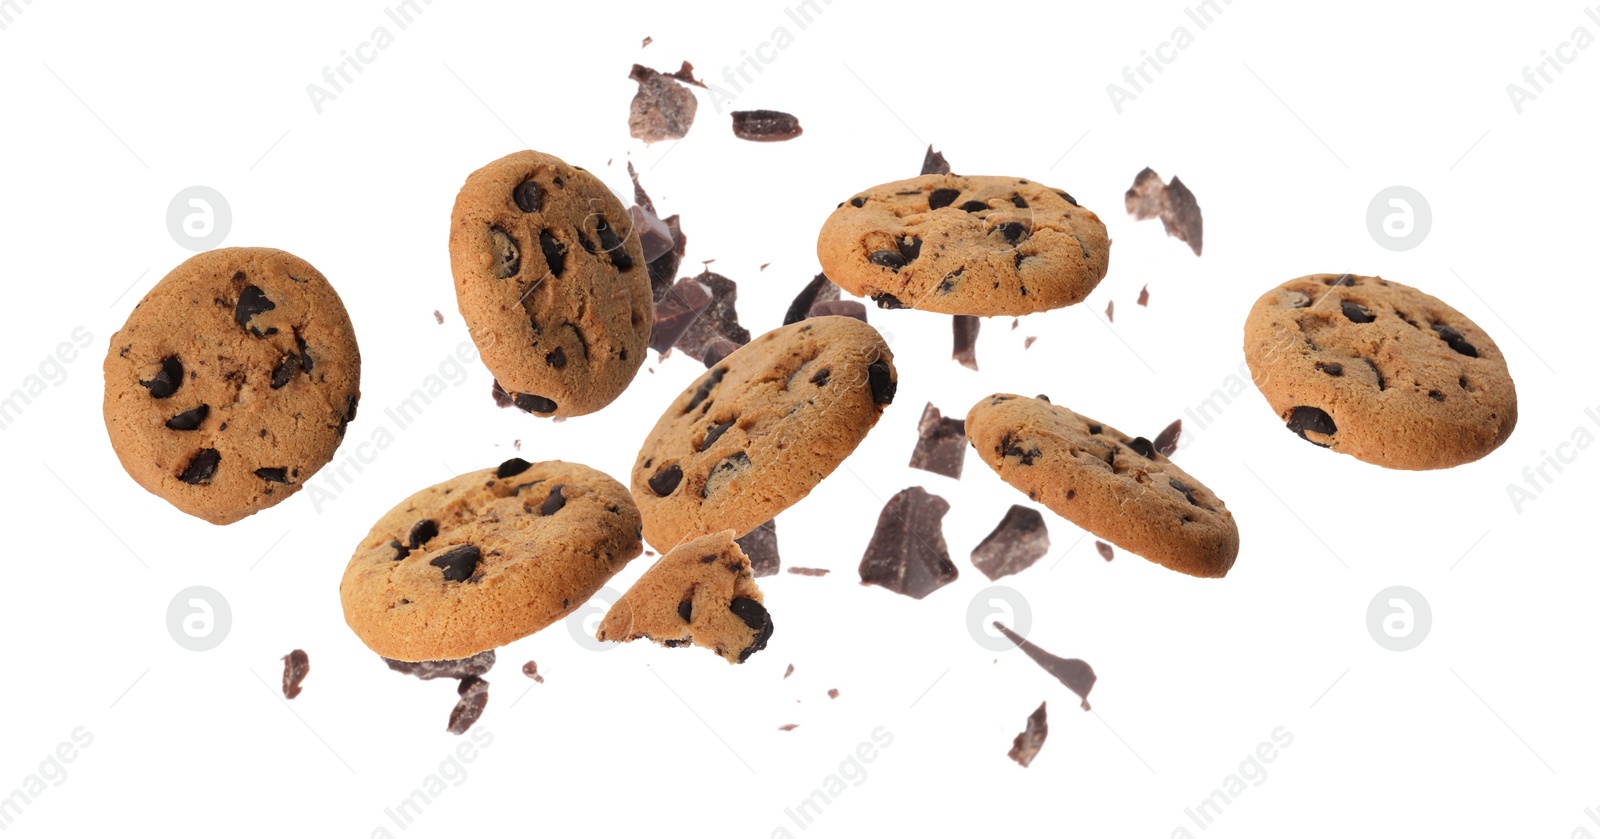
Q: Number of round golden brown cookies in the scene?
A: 7